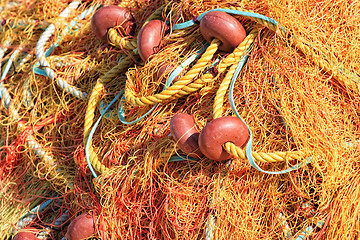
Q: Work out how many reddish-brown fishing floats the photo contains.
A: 7